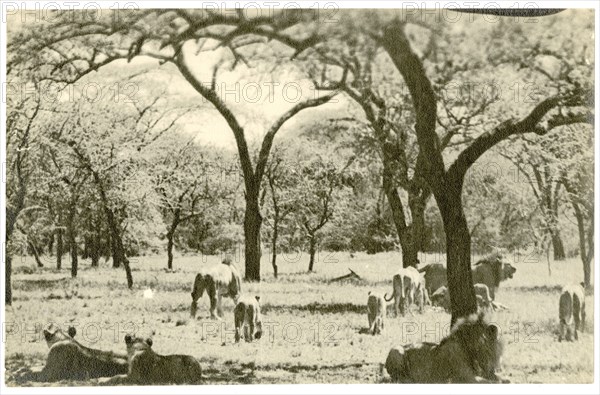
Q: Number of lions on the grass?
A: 10